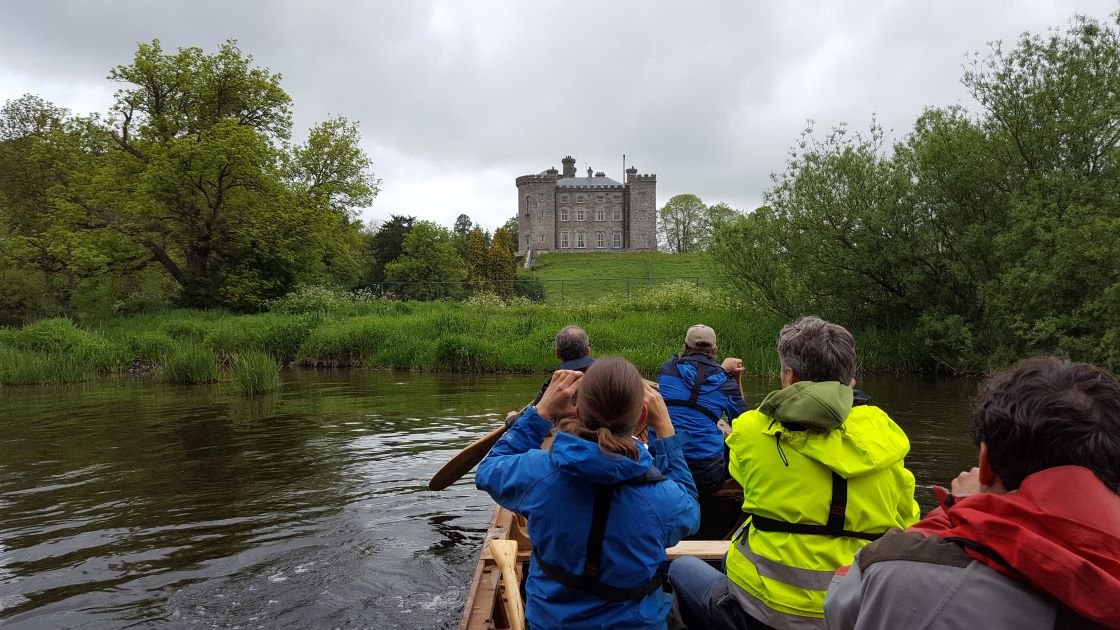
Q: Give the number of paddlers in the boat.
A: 5